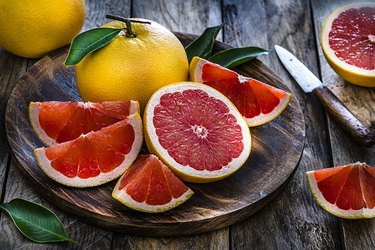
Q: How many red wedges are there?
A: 5